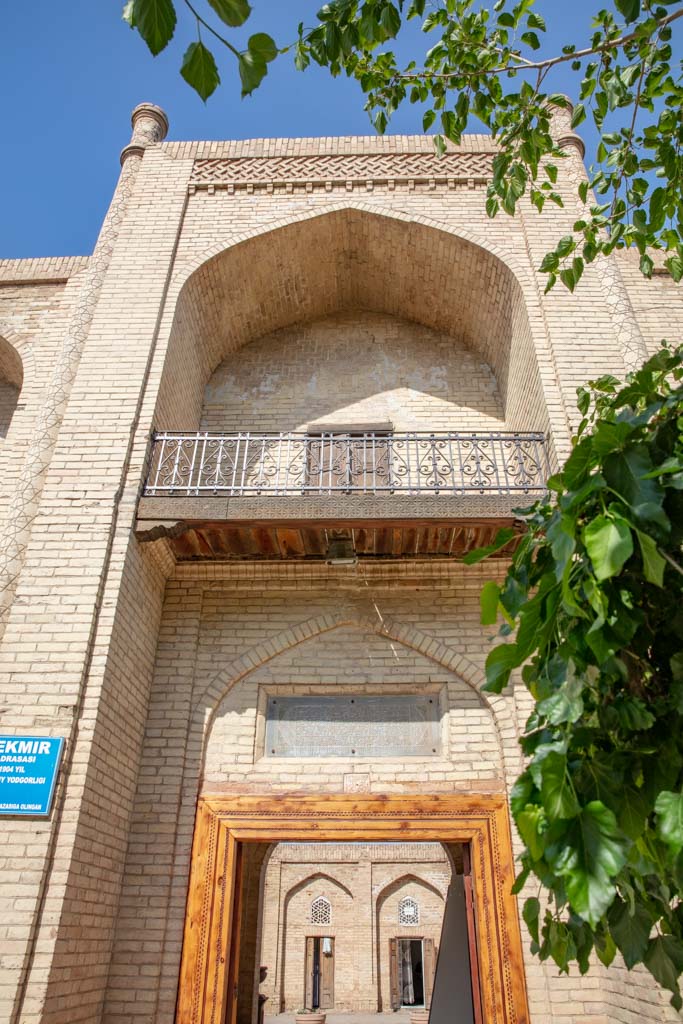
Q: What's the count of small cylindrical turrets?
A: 2